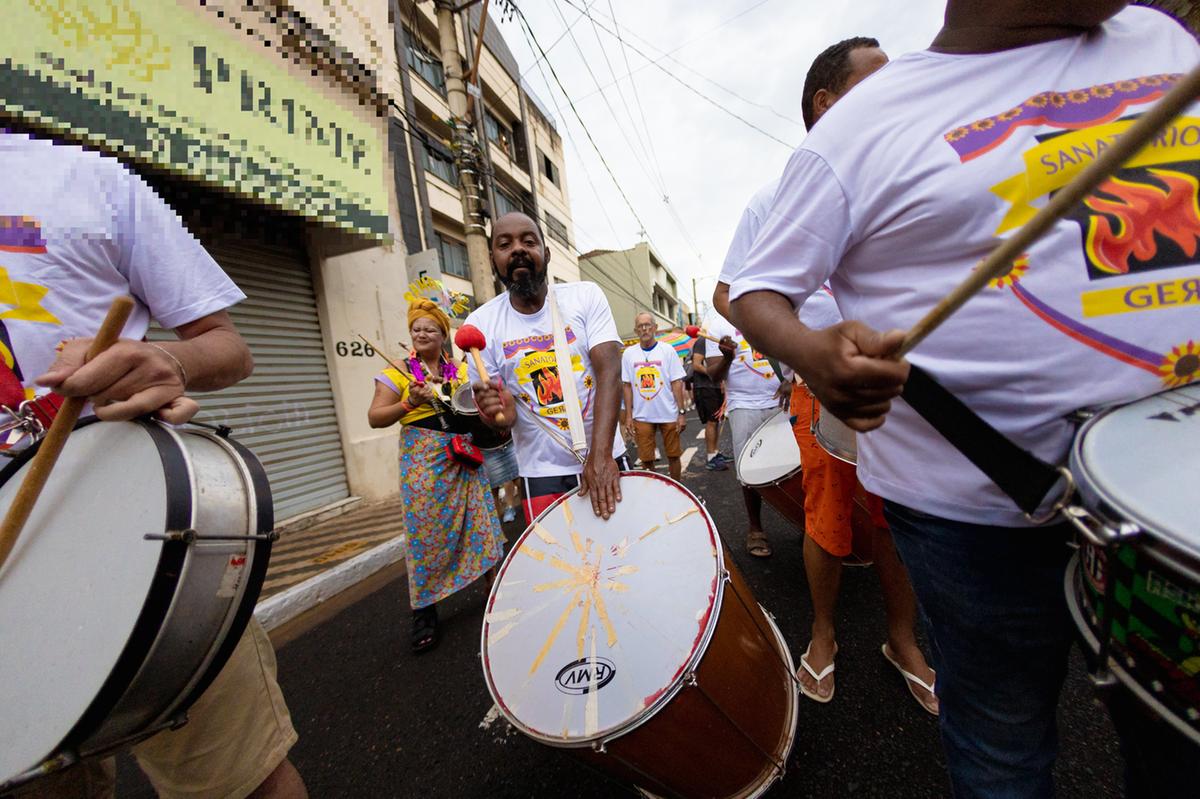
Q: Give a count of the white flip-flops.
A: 2